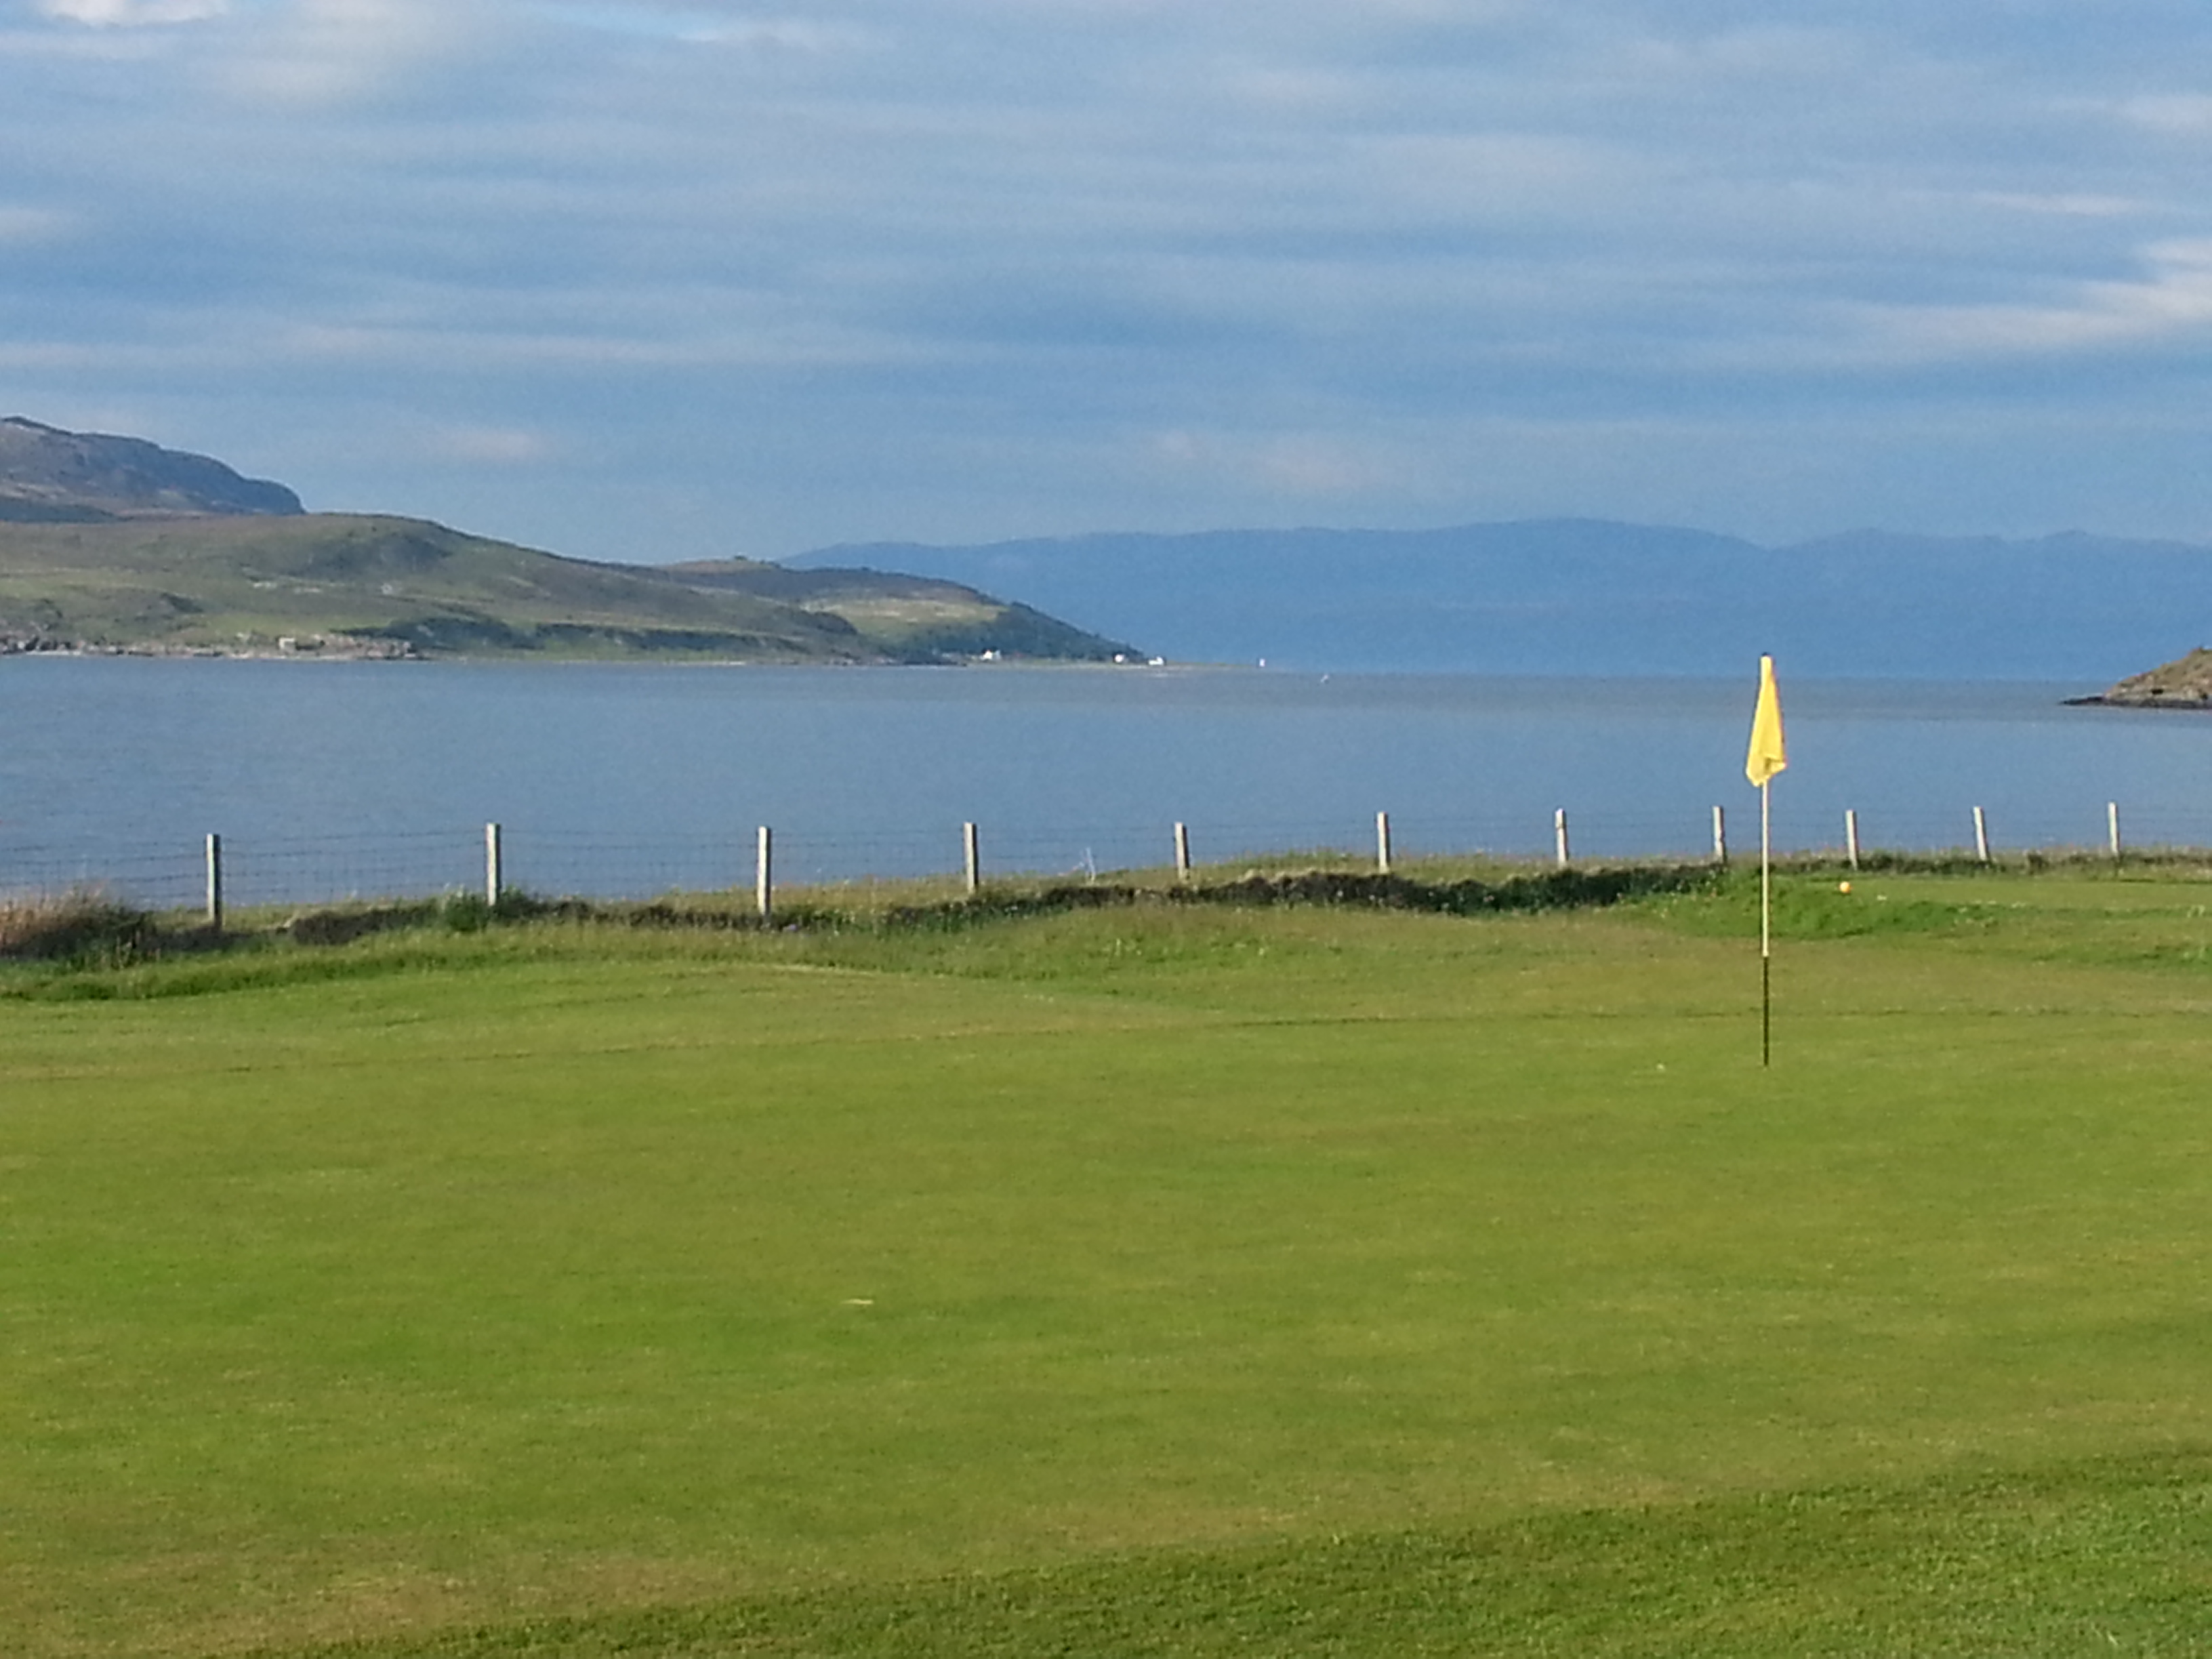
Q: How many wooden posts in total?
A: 11